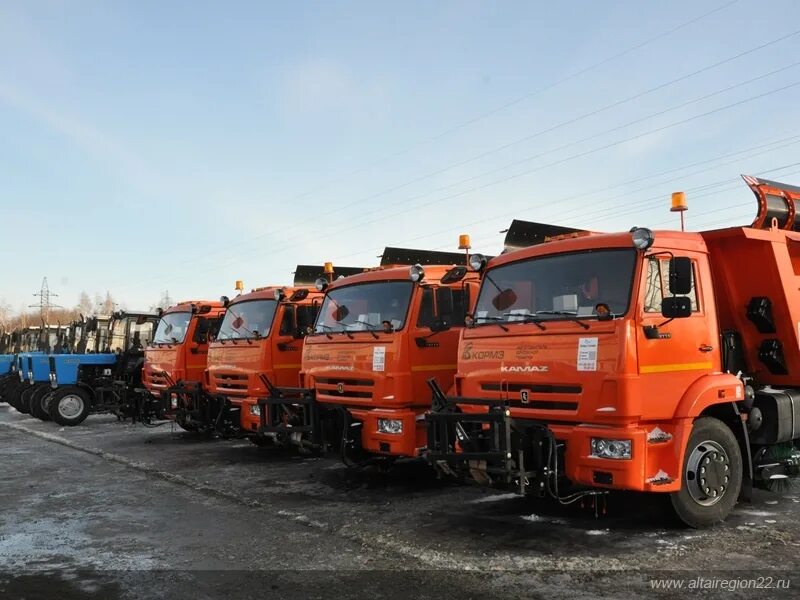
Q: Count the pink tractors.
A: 0